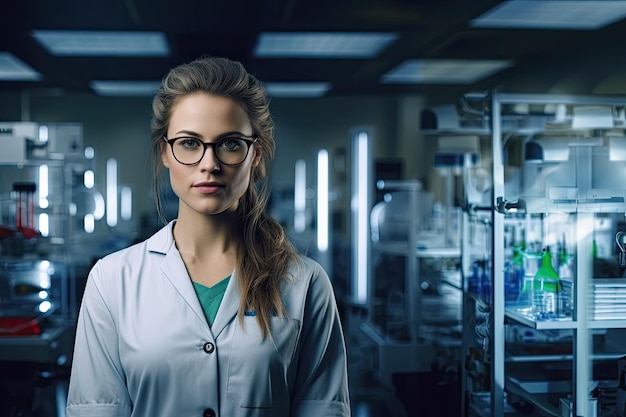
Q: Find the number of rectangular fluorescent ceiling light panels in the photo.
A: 7